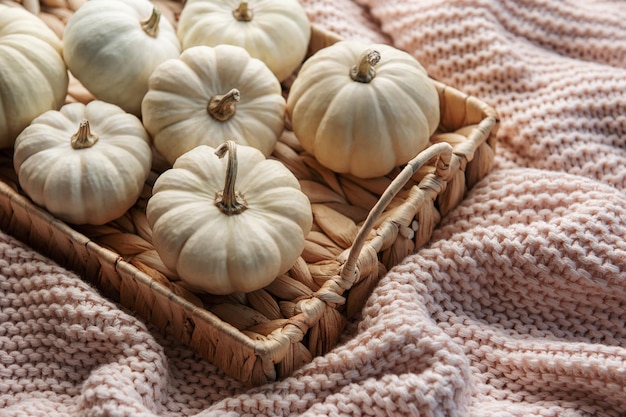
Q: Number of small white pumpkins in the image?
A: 7